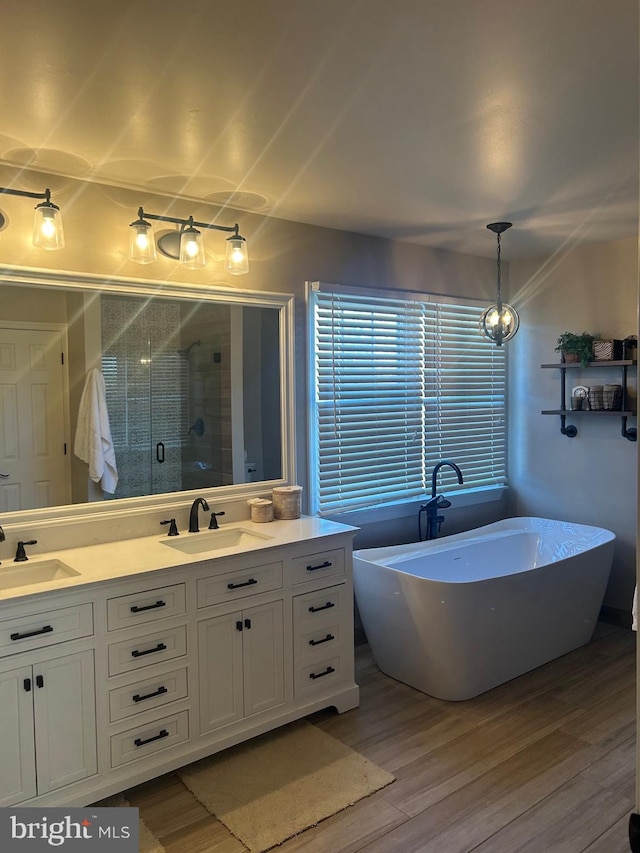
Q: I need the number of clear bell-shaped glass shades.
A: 4